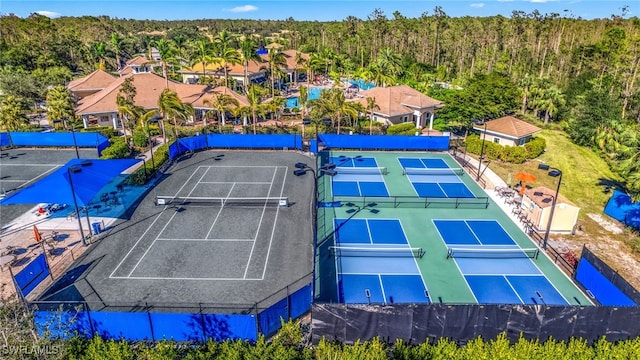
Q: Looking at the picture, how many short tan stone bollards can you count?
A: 0